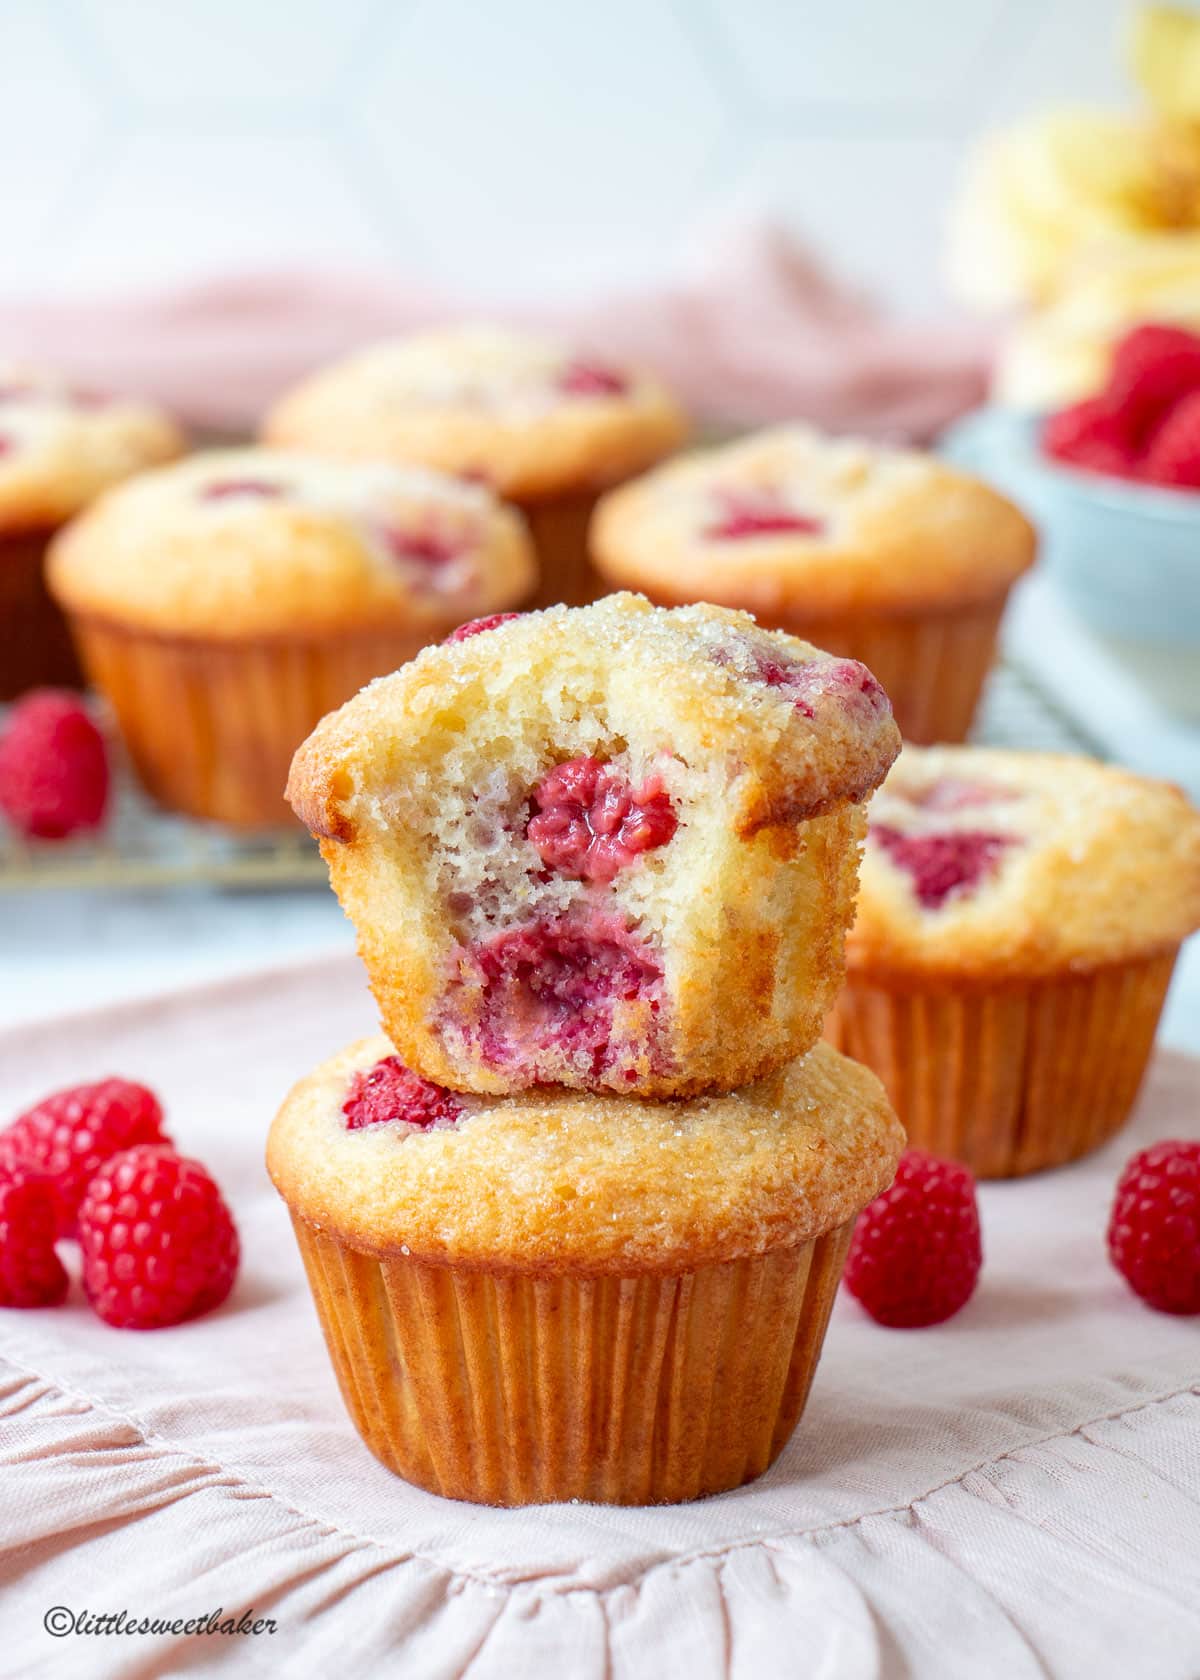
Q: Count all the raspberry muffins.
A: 7